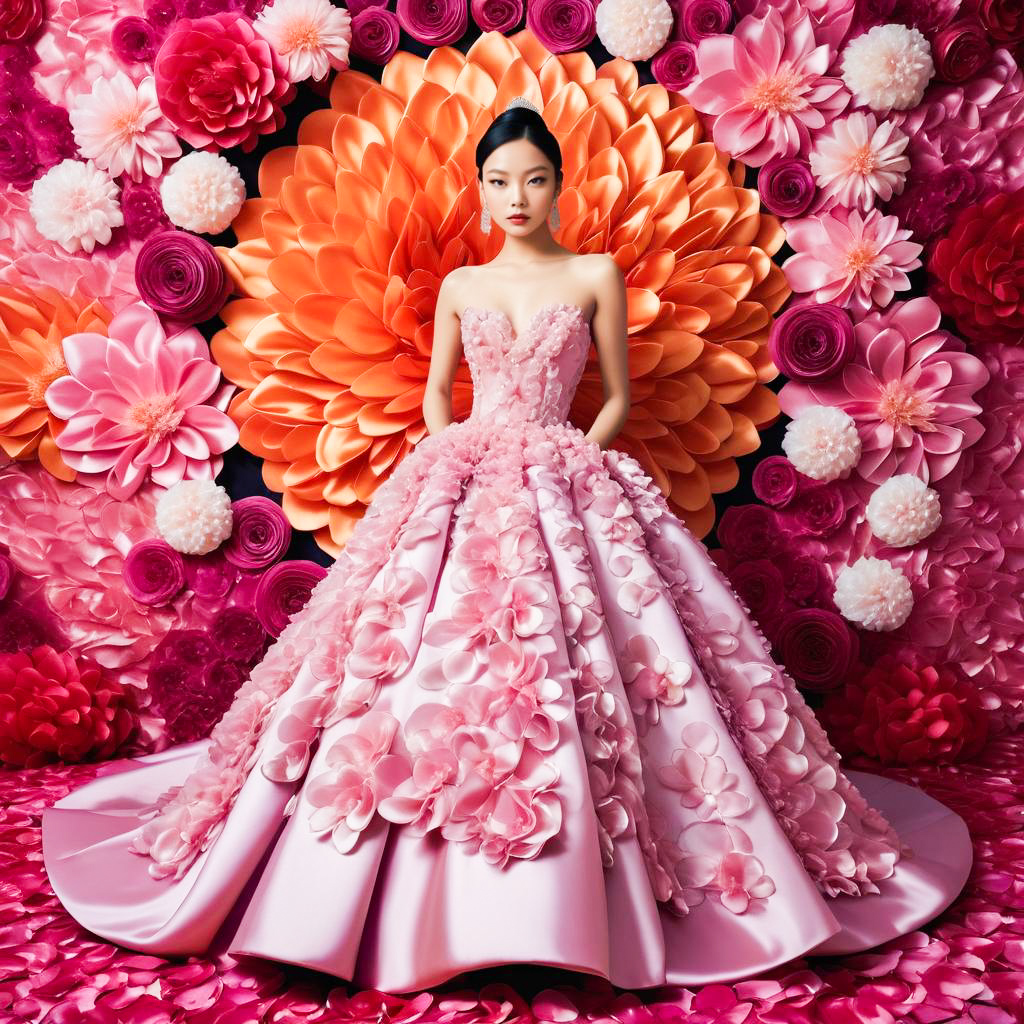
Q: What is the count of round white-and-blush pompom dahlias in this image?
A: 8